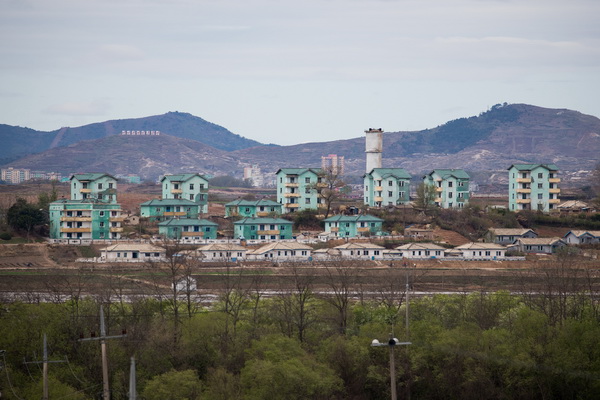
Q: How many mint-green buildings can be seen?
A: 12